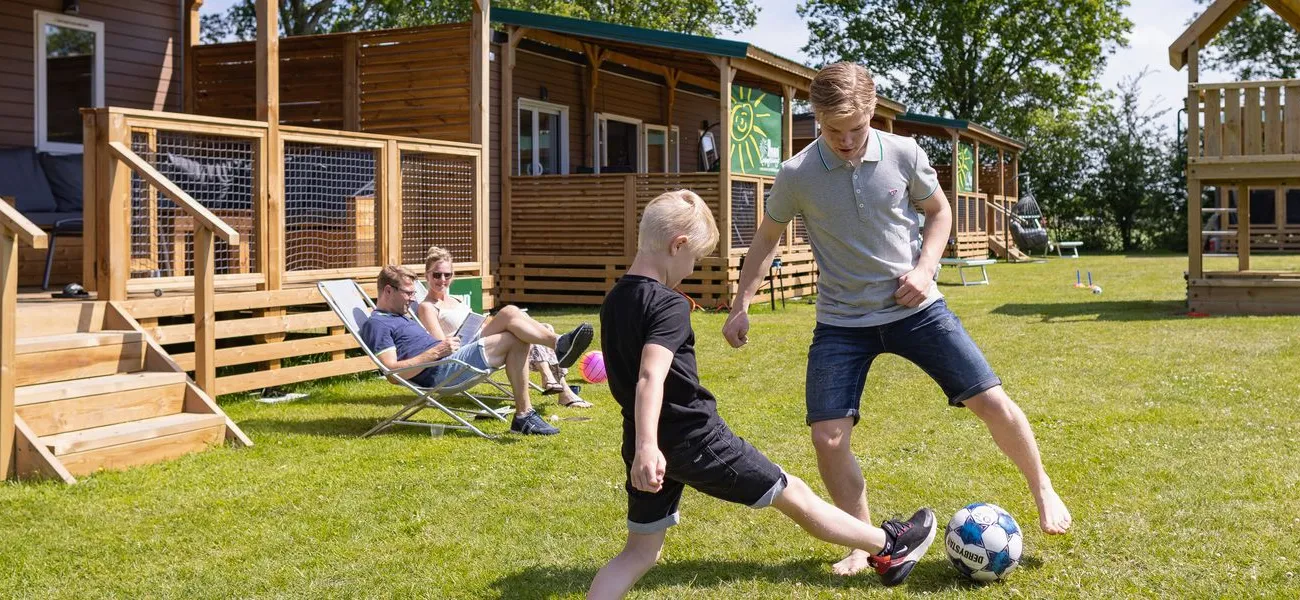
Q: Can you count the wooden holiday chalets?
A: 3